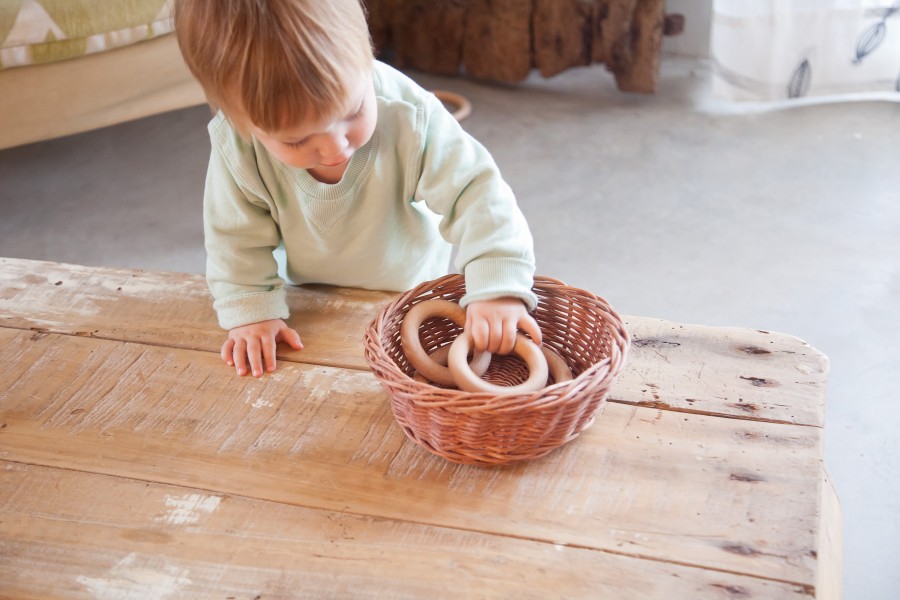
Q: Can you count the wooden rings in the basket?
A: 4